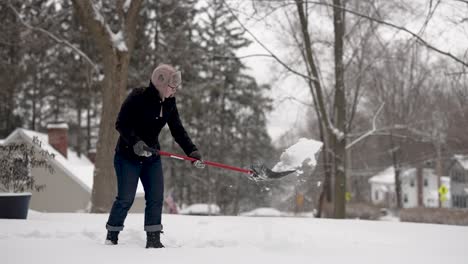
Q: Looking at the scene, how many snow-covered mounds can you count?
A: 2